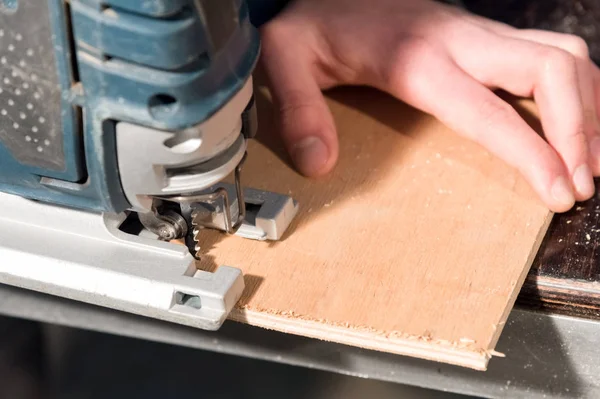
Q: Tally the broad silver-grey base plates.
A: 1